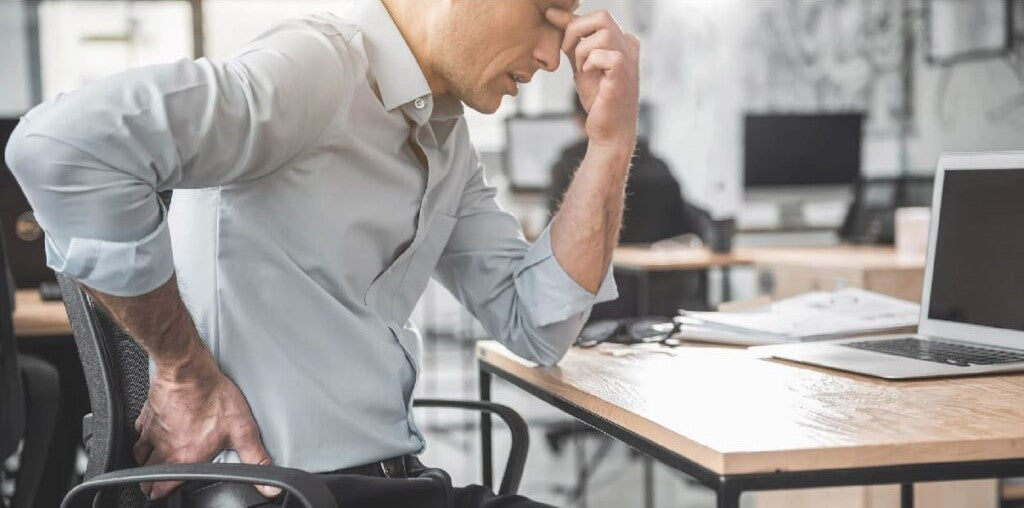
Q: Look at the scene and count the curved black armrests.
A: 2